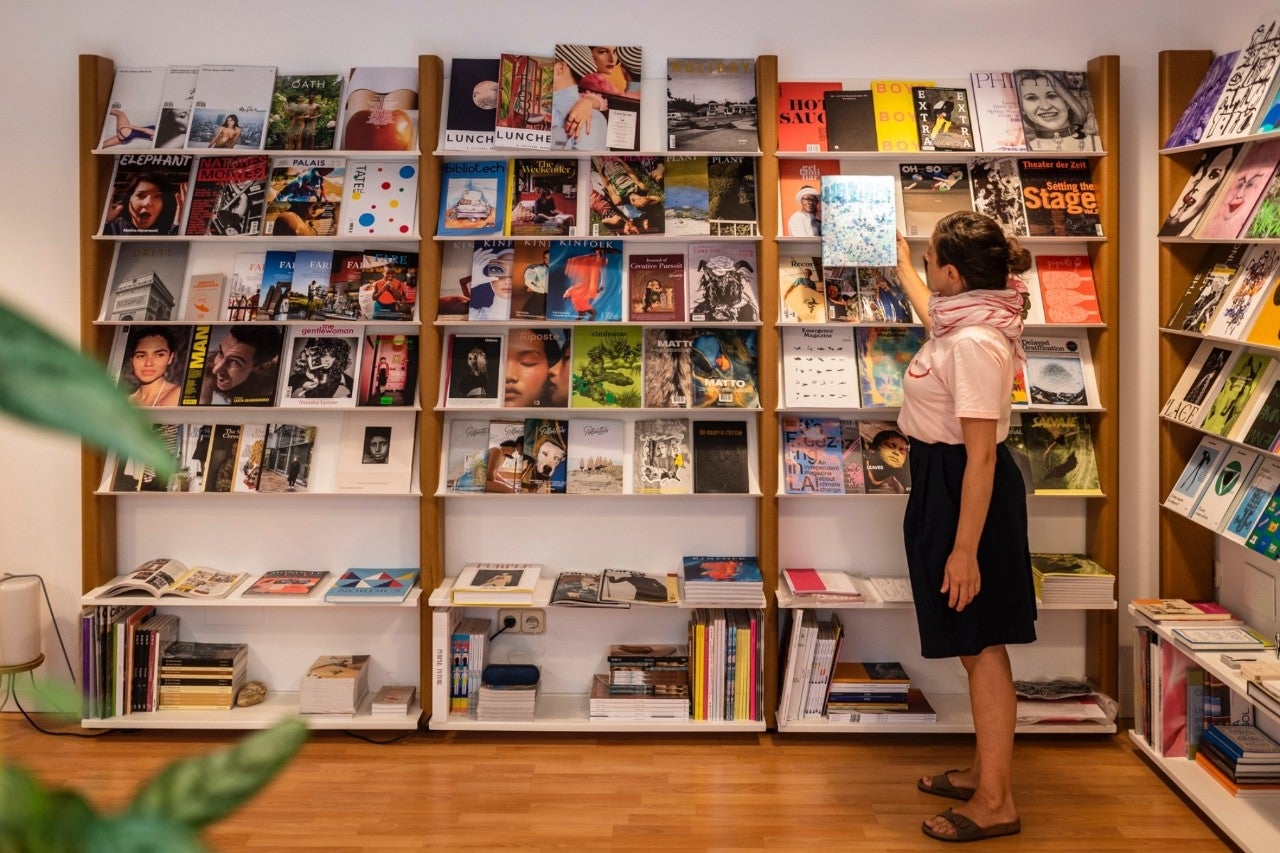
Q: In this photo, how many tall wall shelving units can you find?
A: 4